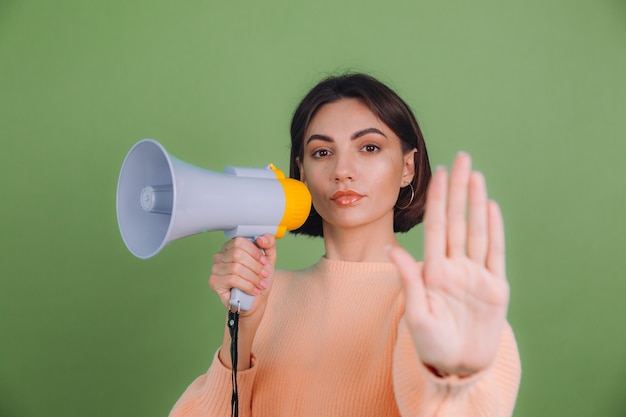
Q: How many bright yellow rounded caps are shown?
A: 1